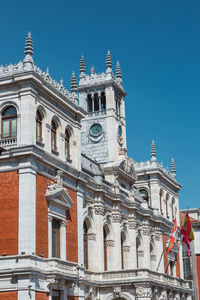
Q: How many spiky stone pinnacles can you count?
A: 7